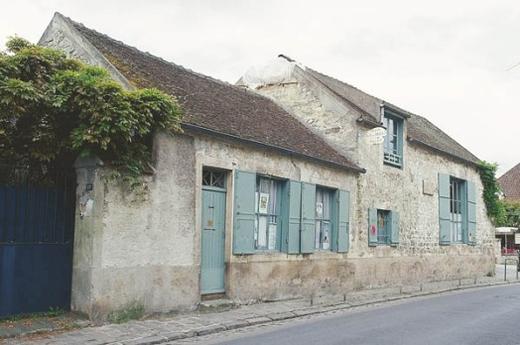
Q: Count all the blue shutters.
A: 8